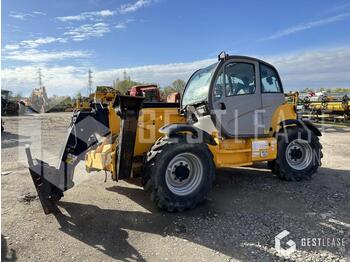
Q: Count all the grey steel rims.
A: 2